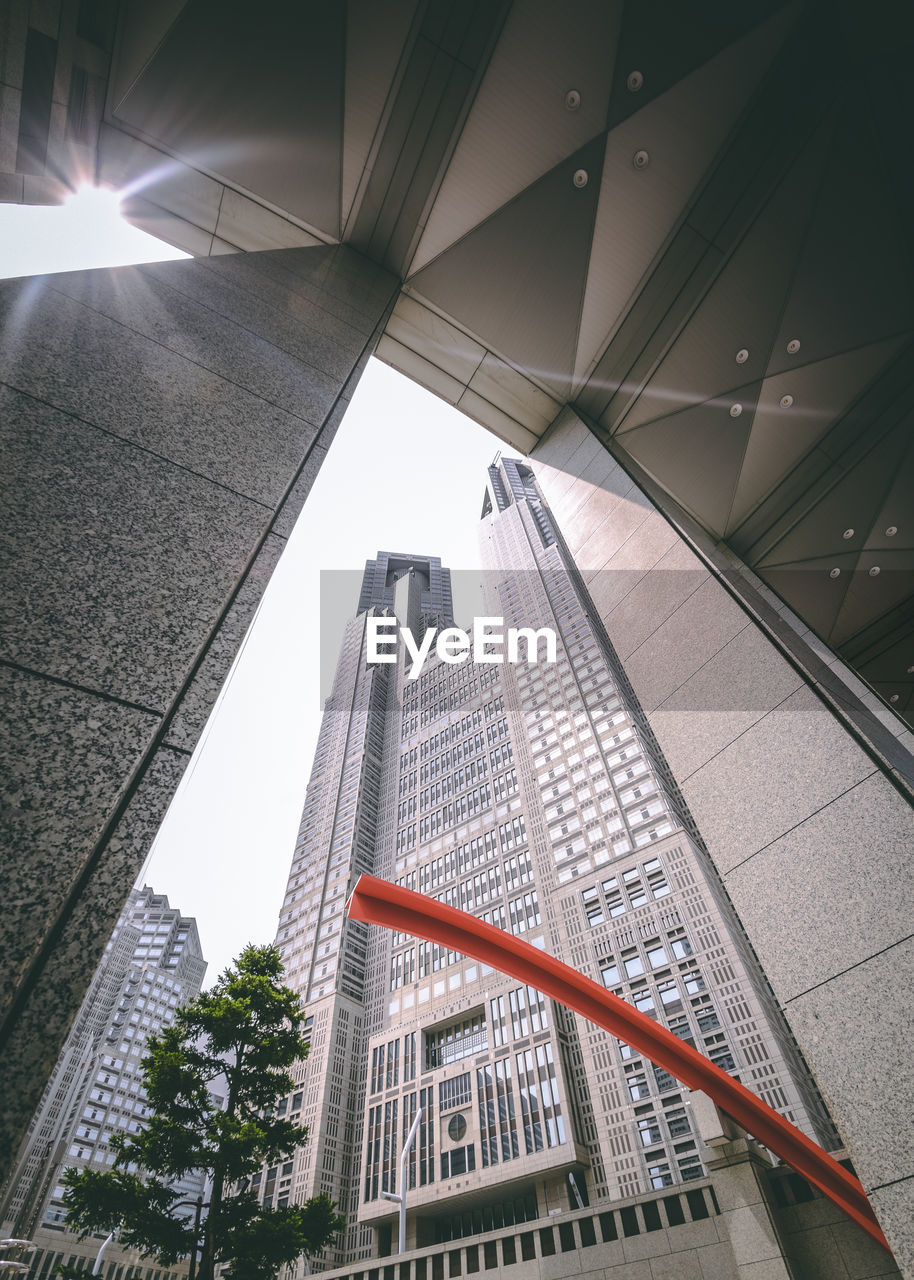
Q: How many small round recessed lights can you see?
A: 14